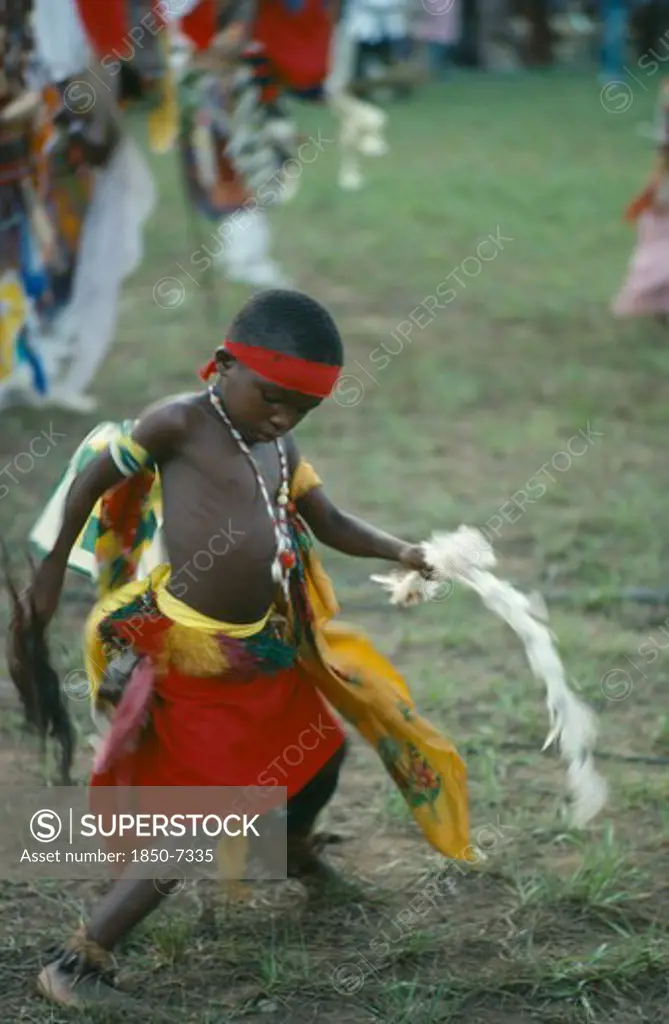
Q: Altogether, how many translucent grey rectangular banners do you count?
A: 1